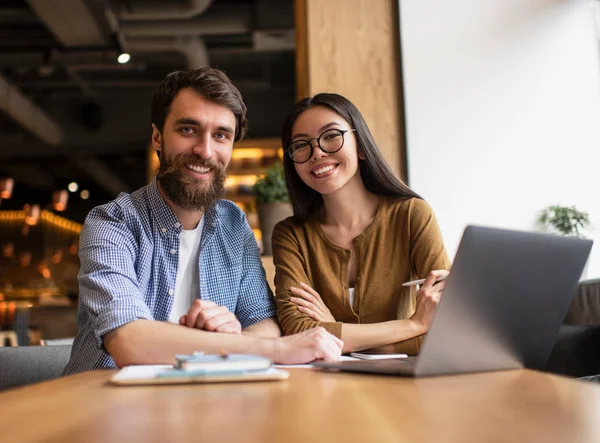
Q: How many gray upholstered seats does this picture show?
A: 1